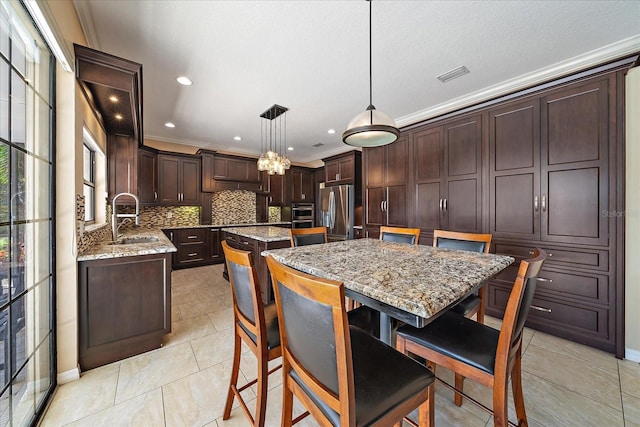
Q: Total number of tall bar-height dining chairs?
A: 6